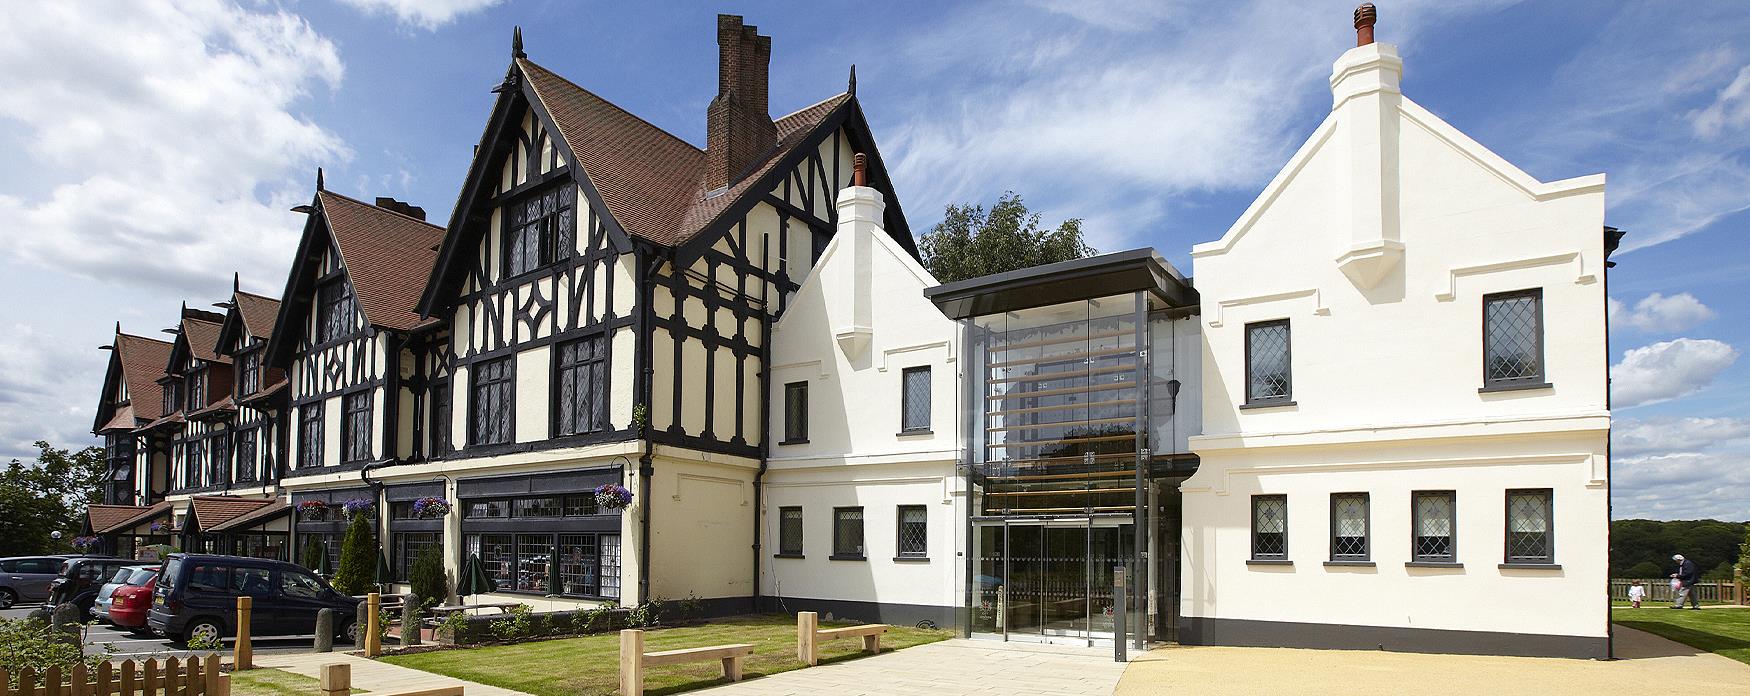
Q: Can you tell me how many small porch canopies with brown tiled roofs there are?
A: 2